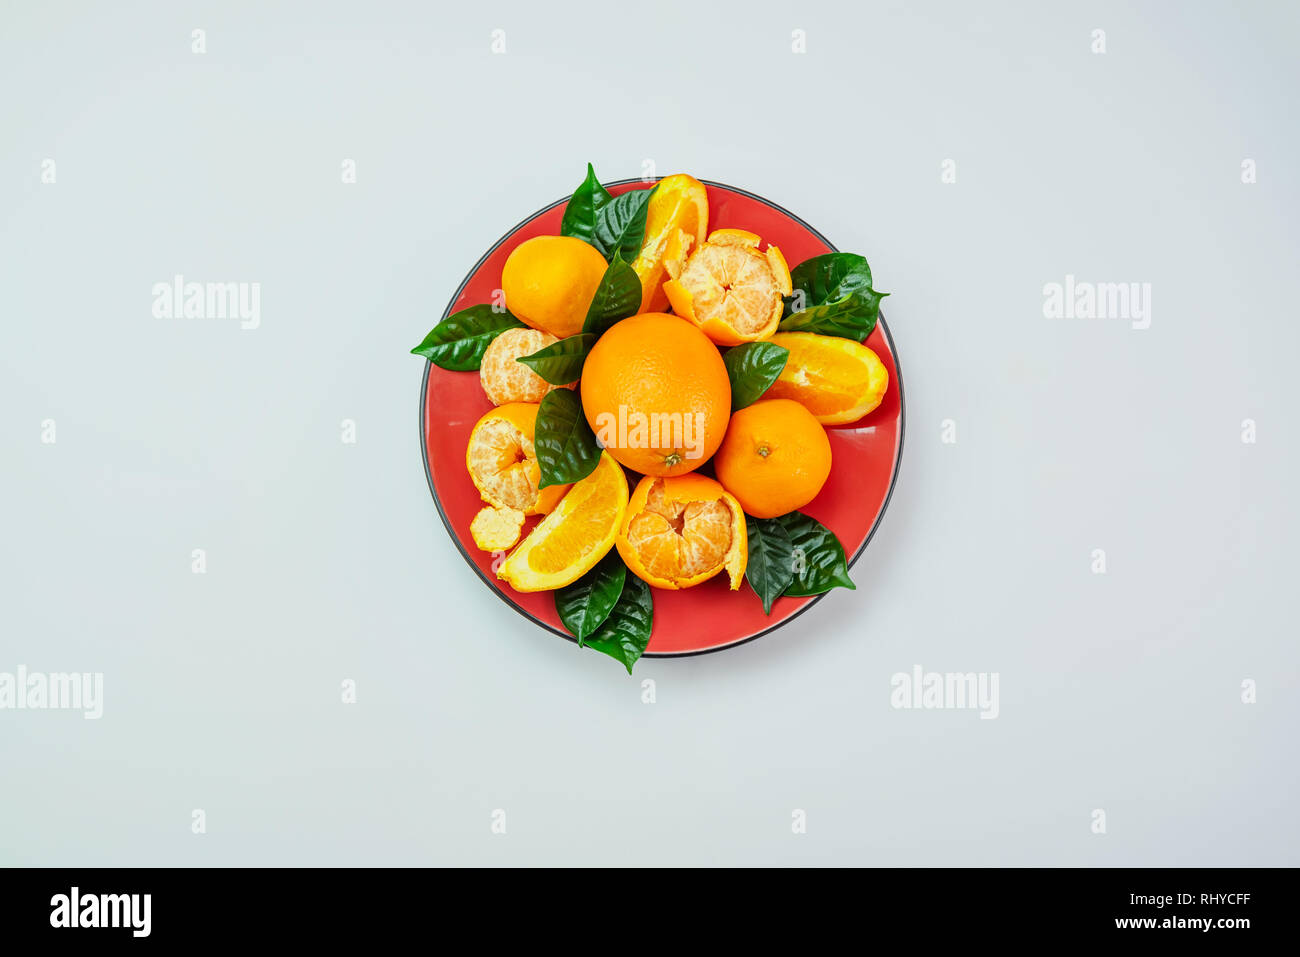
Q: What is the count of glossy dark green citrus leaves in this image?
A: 13